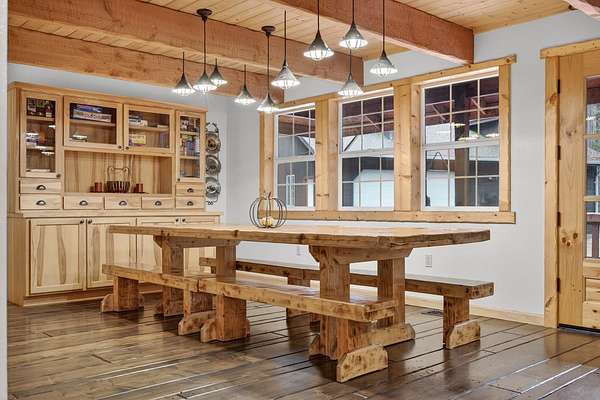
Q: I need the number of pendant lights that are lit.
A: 10